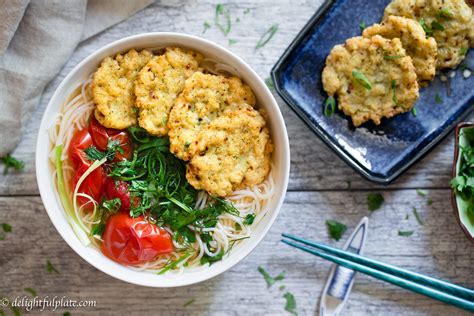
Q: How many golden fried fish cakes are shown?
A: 7